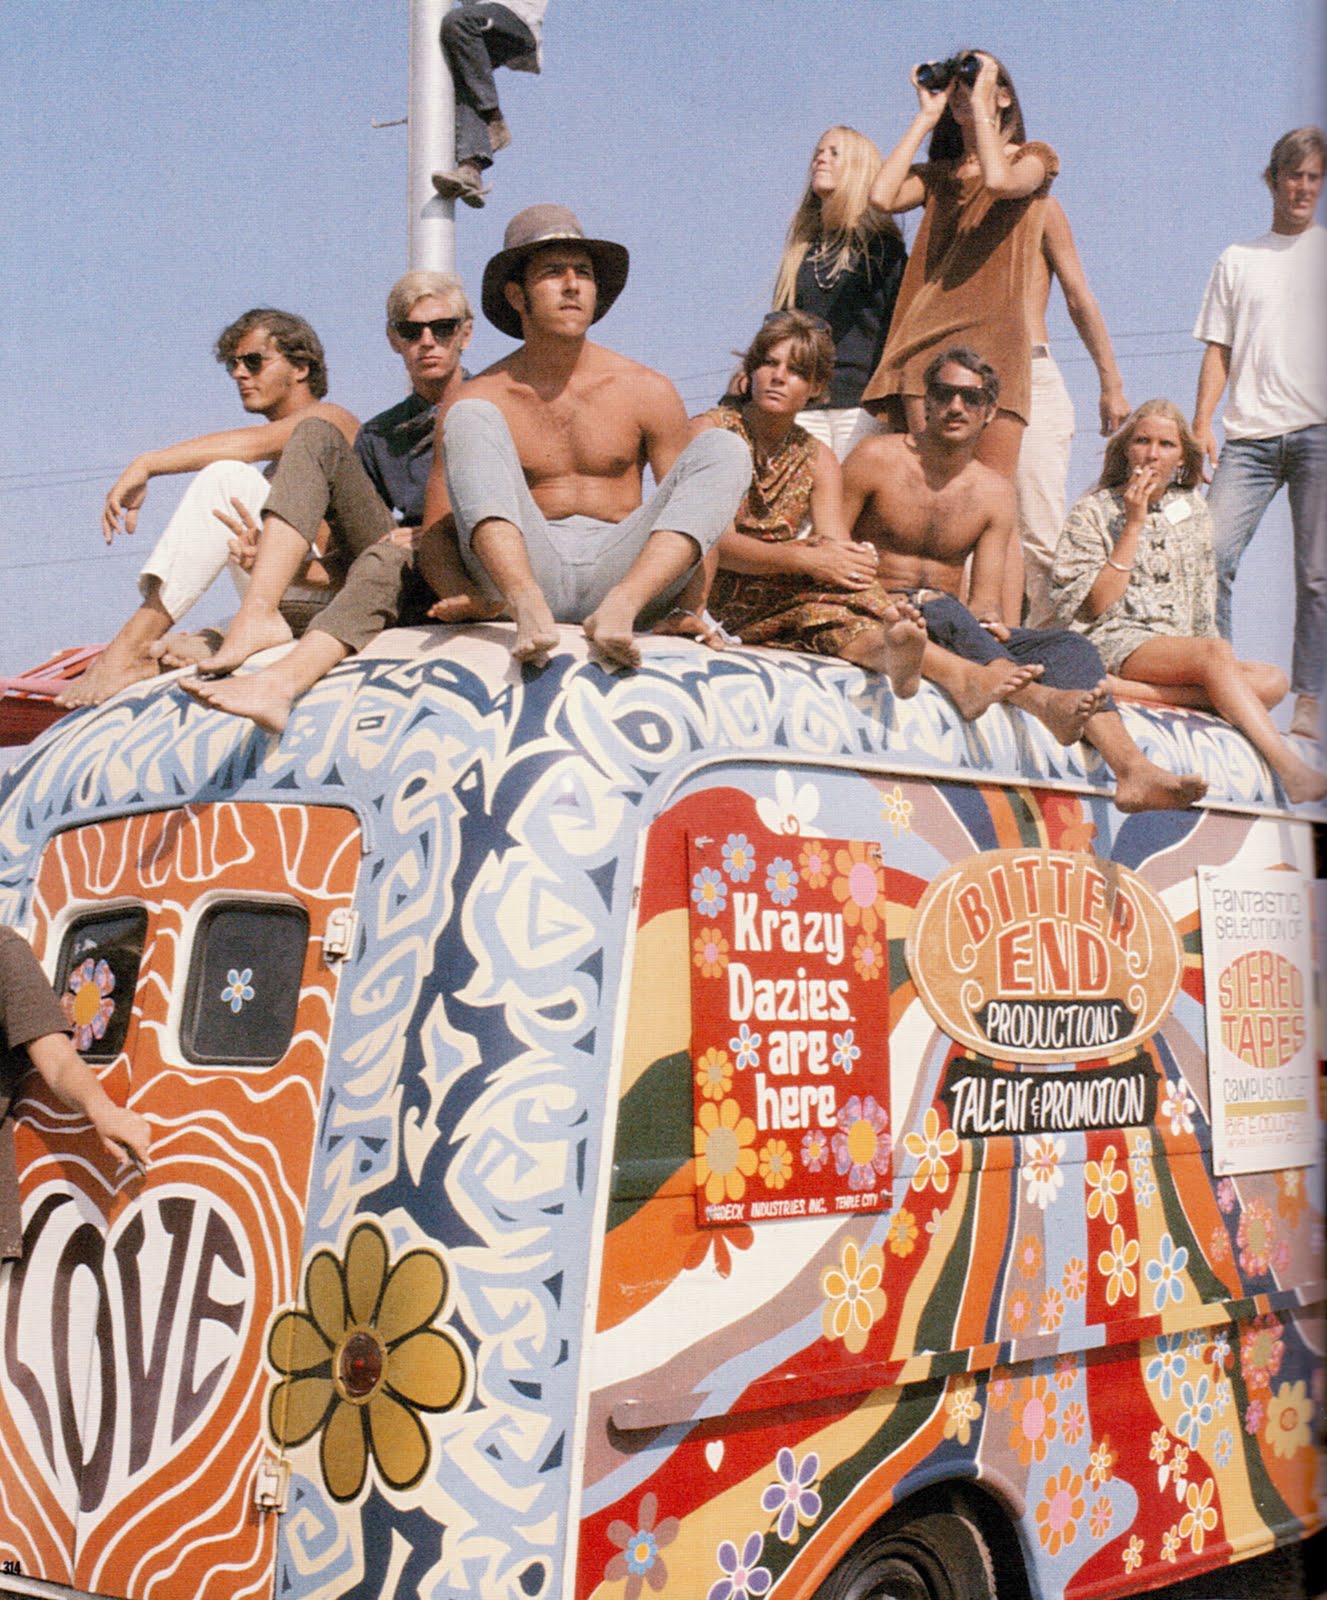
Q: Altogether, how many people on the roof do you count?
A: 10